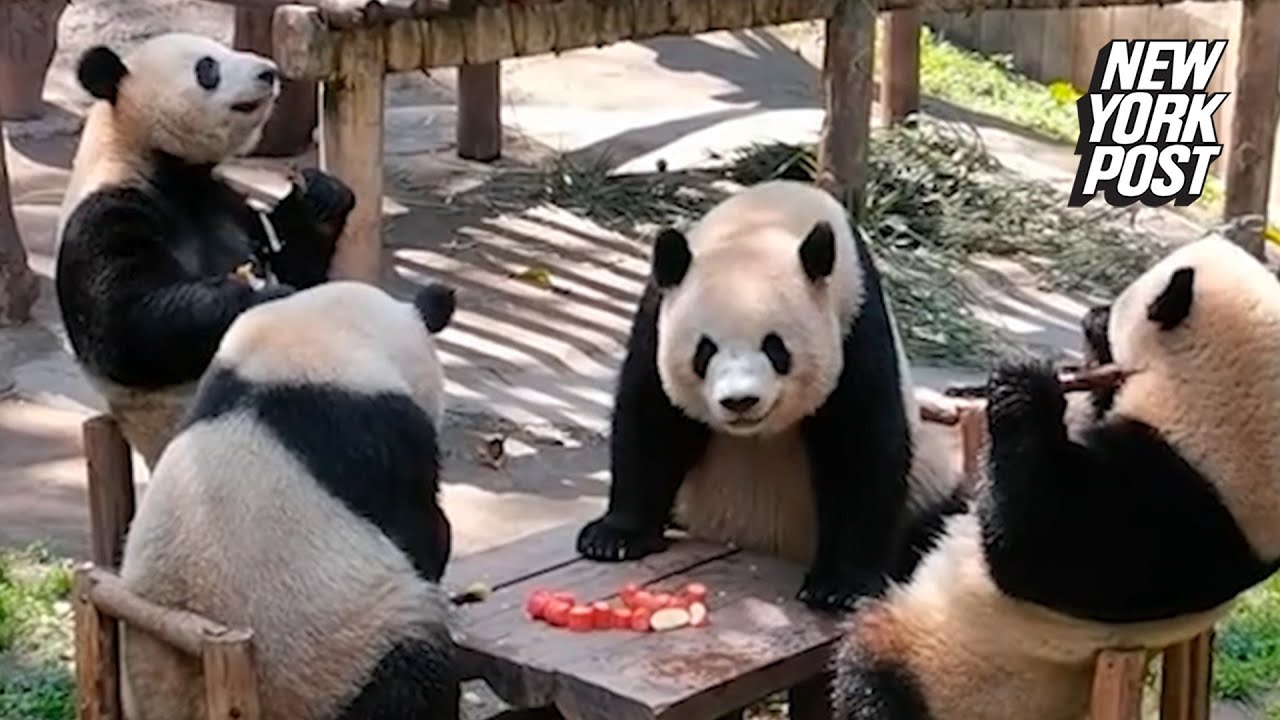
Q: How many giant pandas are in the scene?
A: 4